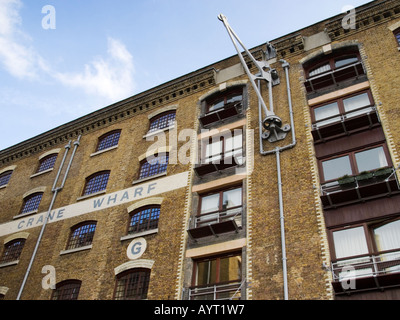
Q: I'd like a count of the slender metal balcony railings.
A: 8